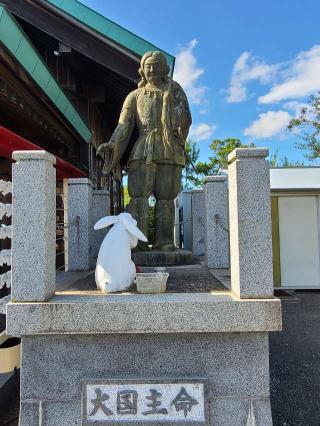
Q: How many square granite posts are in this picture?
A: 6